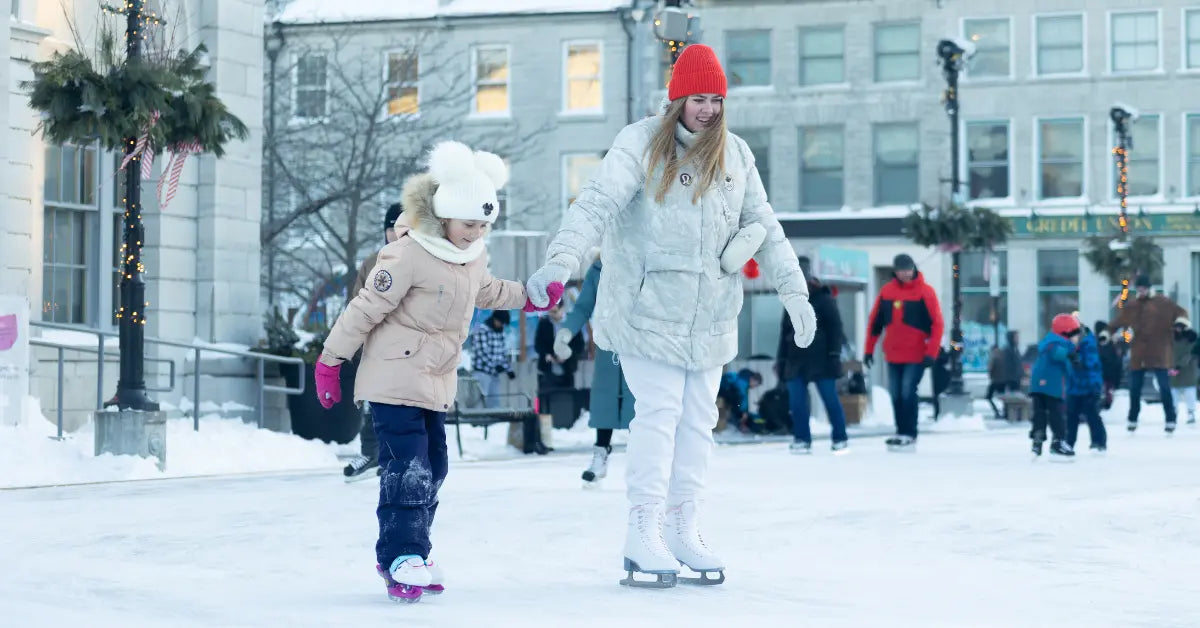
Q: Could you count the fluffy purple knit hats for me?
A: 0